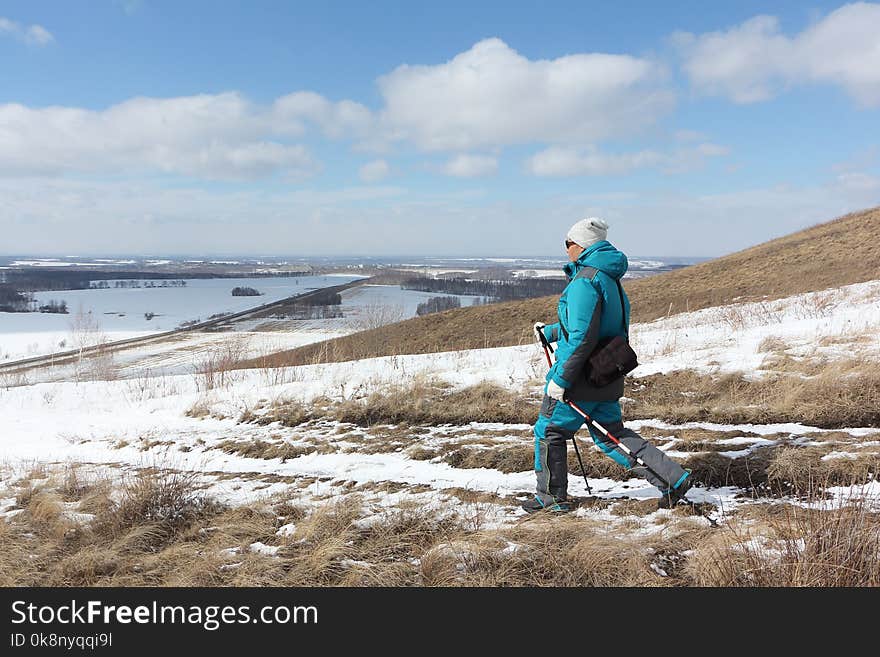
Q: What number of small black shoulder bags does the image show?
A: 1